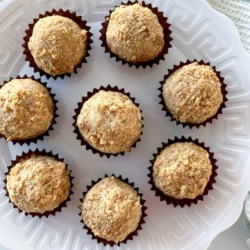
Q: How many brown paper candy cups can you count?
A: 8